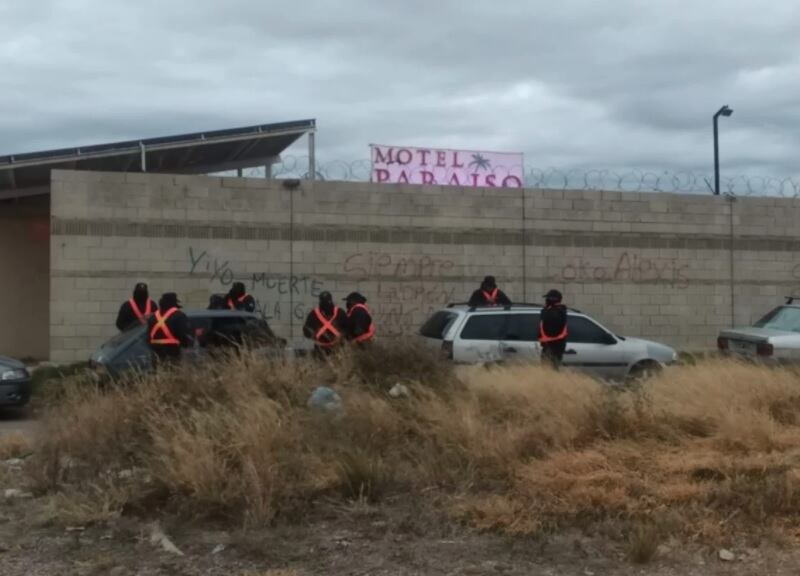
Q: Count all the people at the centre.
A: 2